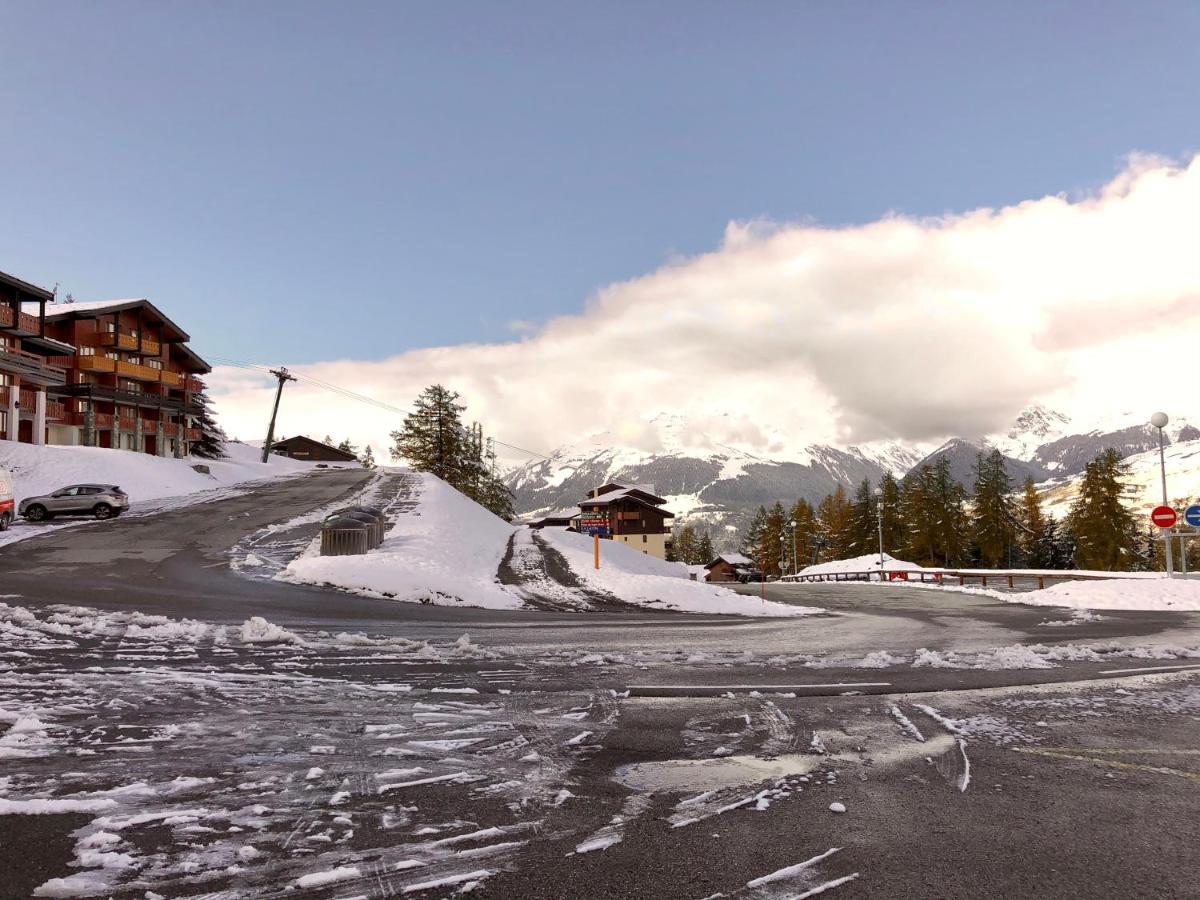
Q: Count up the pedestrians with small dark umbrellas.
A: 0